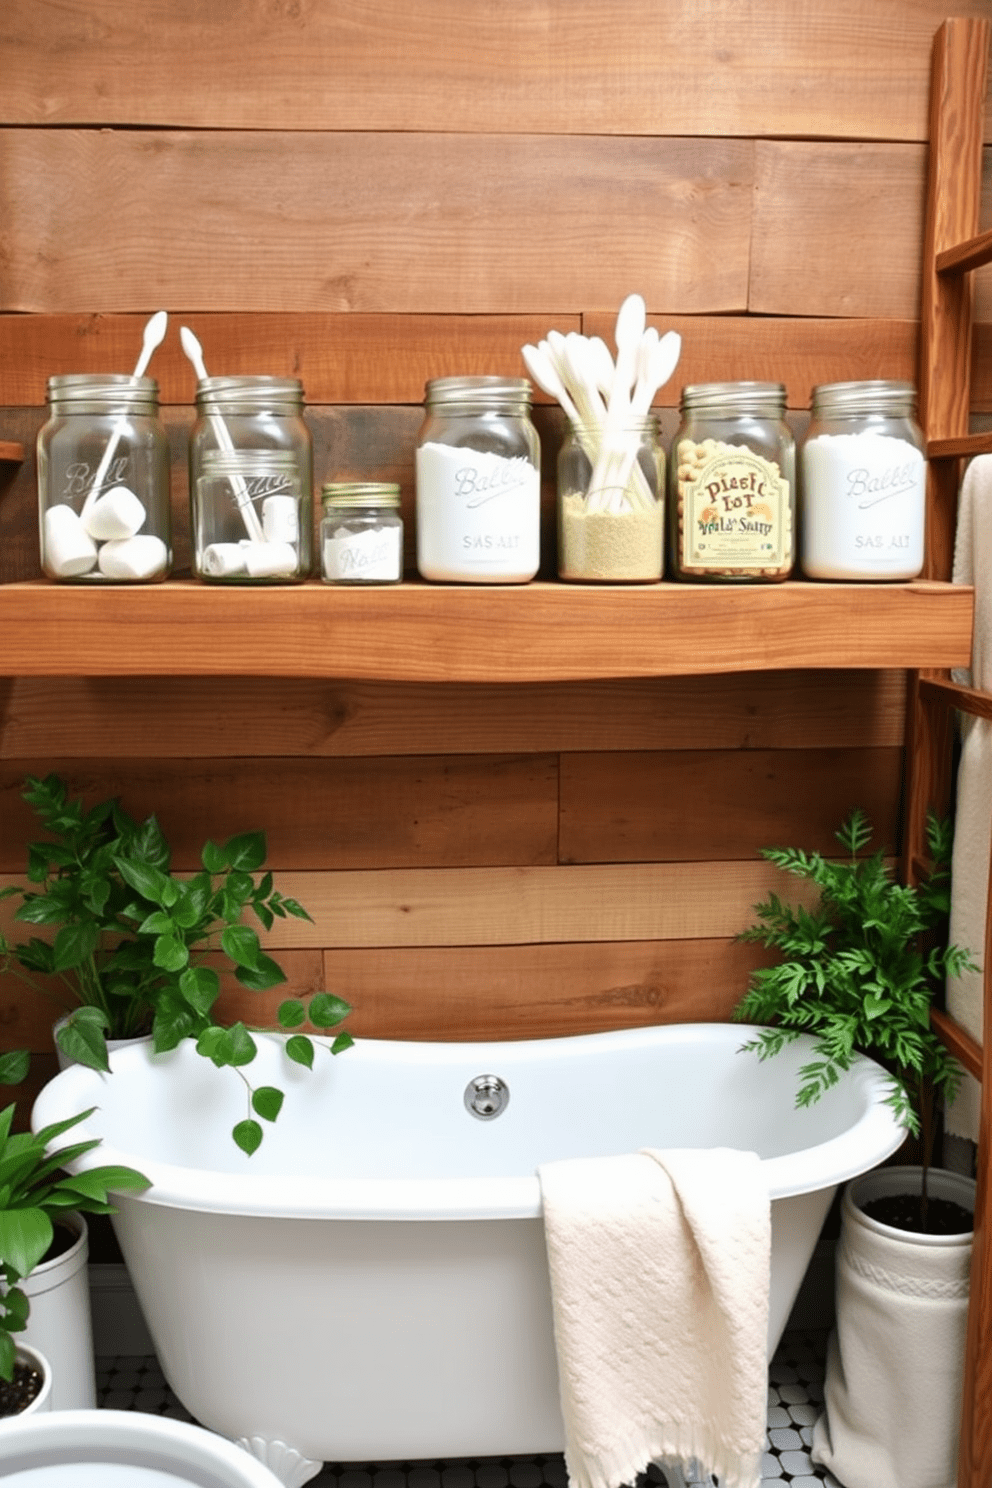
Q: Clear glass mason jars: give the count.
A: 7